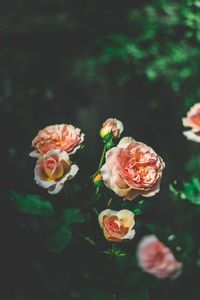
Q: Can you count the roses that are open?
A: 6